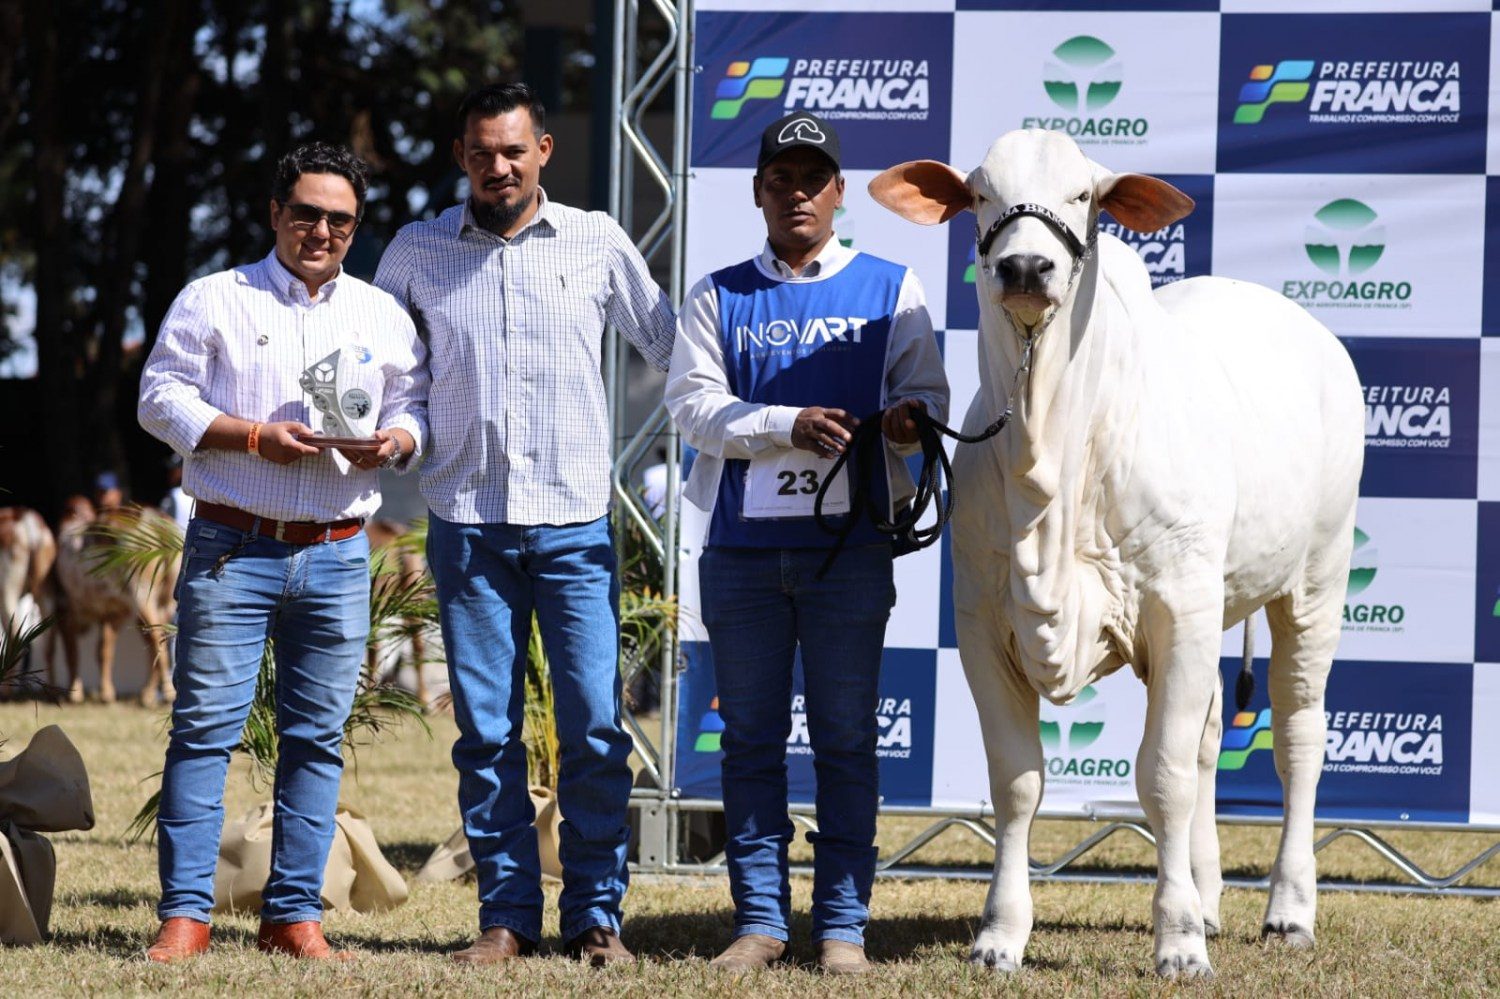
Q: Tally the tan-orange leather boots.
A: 2